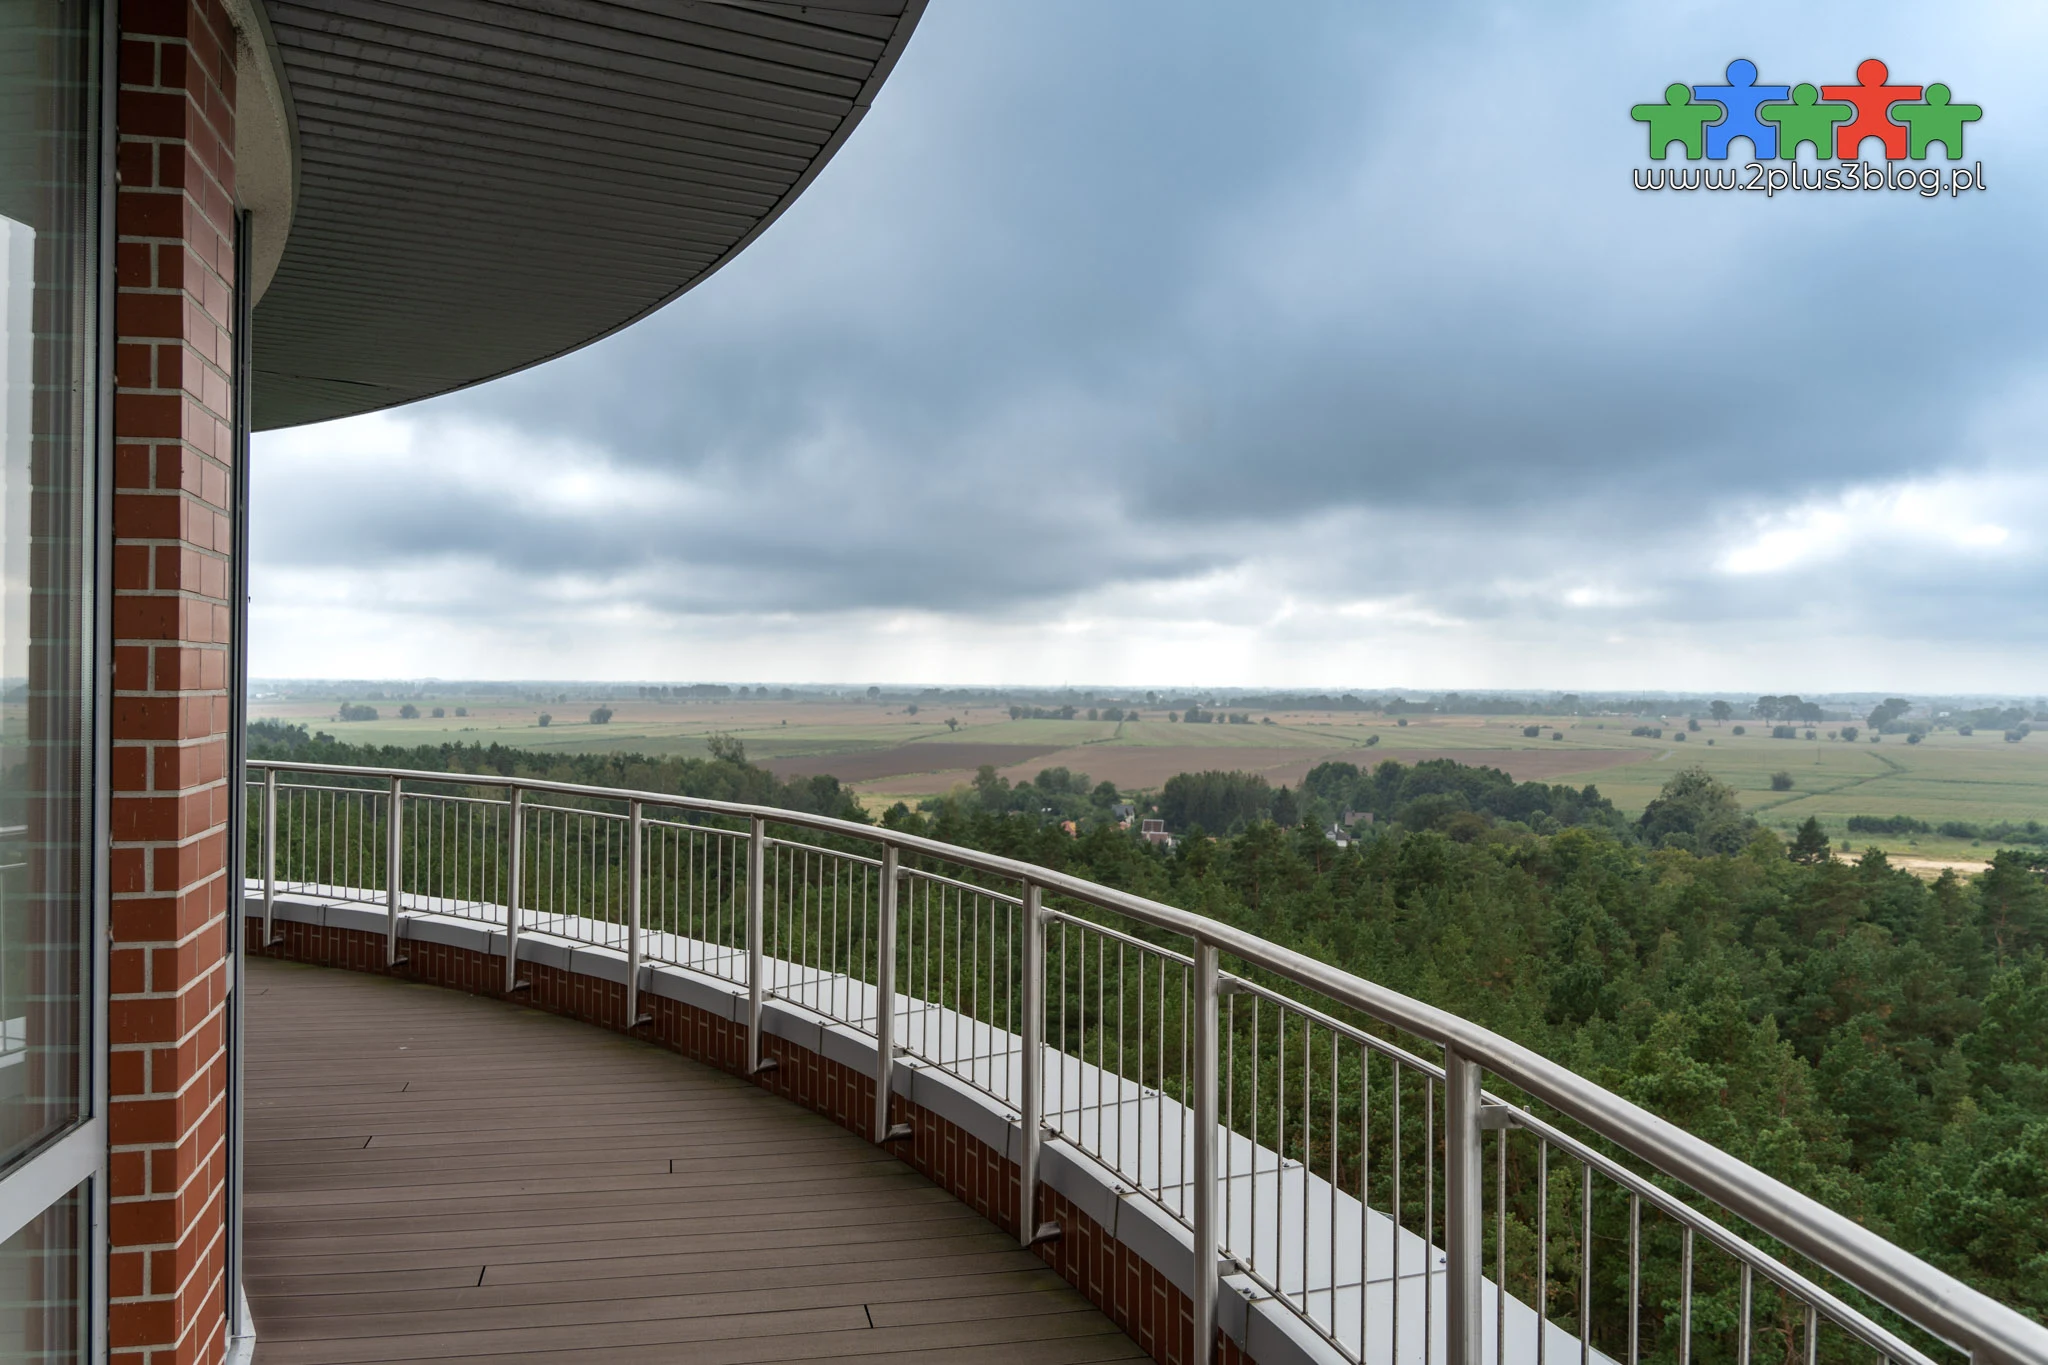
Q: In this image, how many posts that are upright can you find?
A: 9